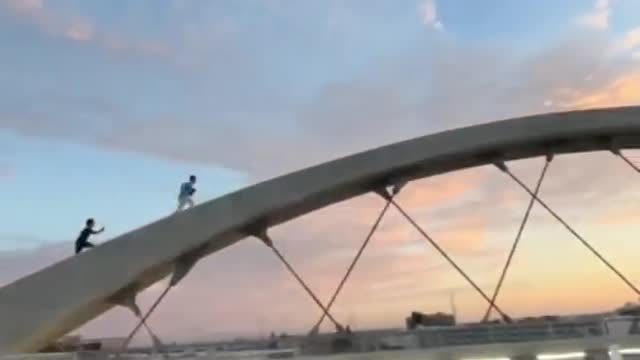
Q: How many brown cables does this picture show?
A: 8